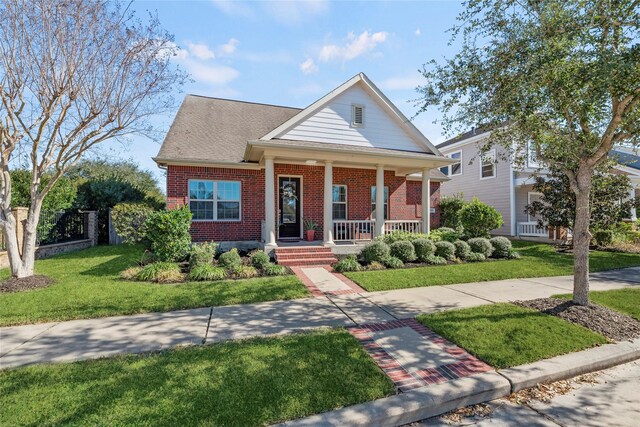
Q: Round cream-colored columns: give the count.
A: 4